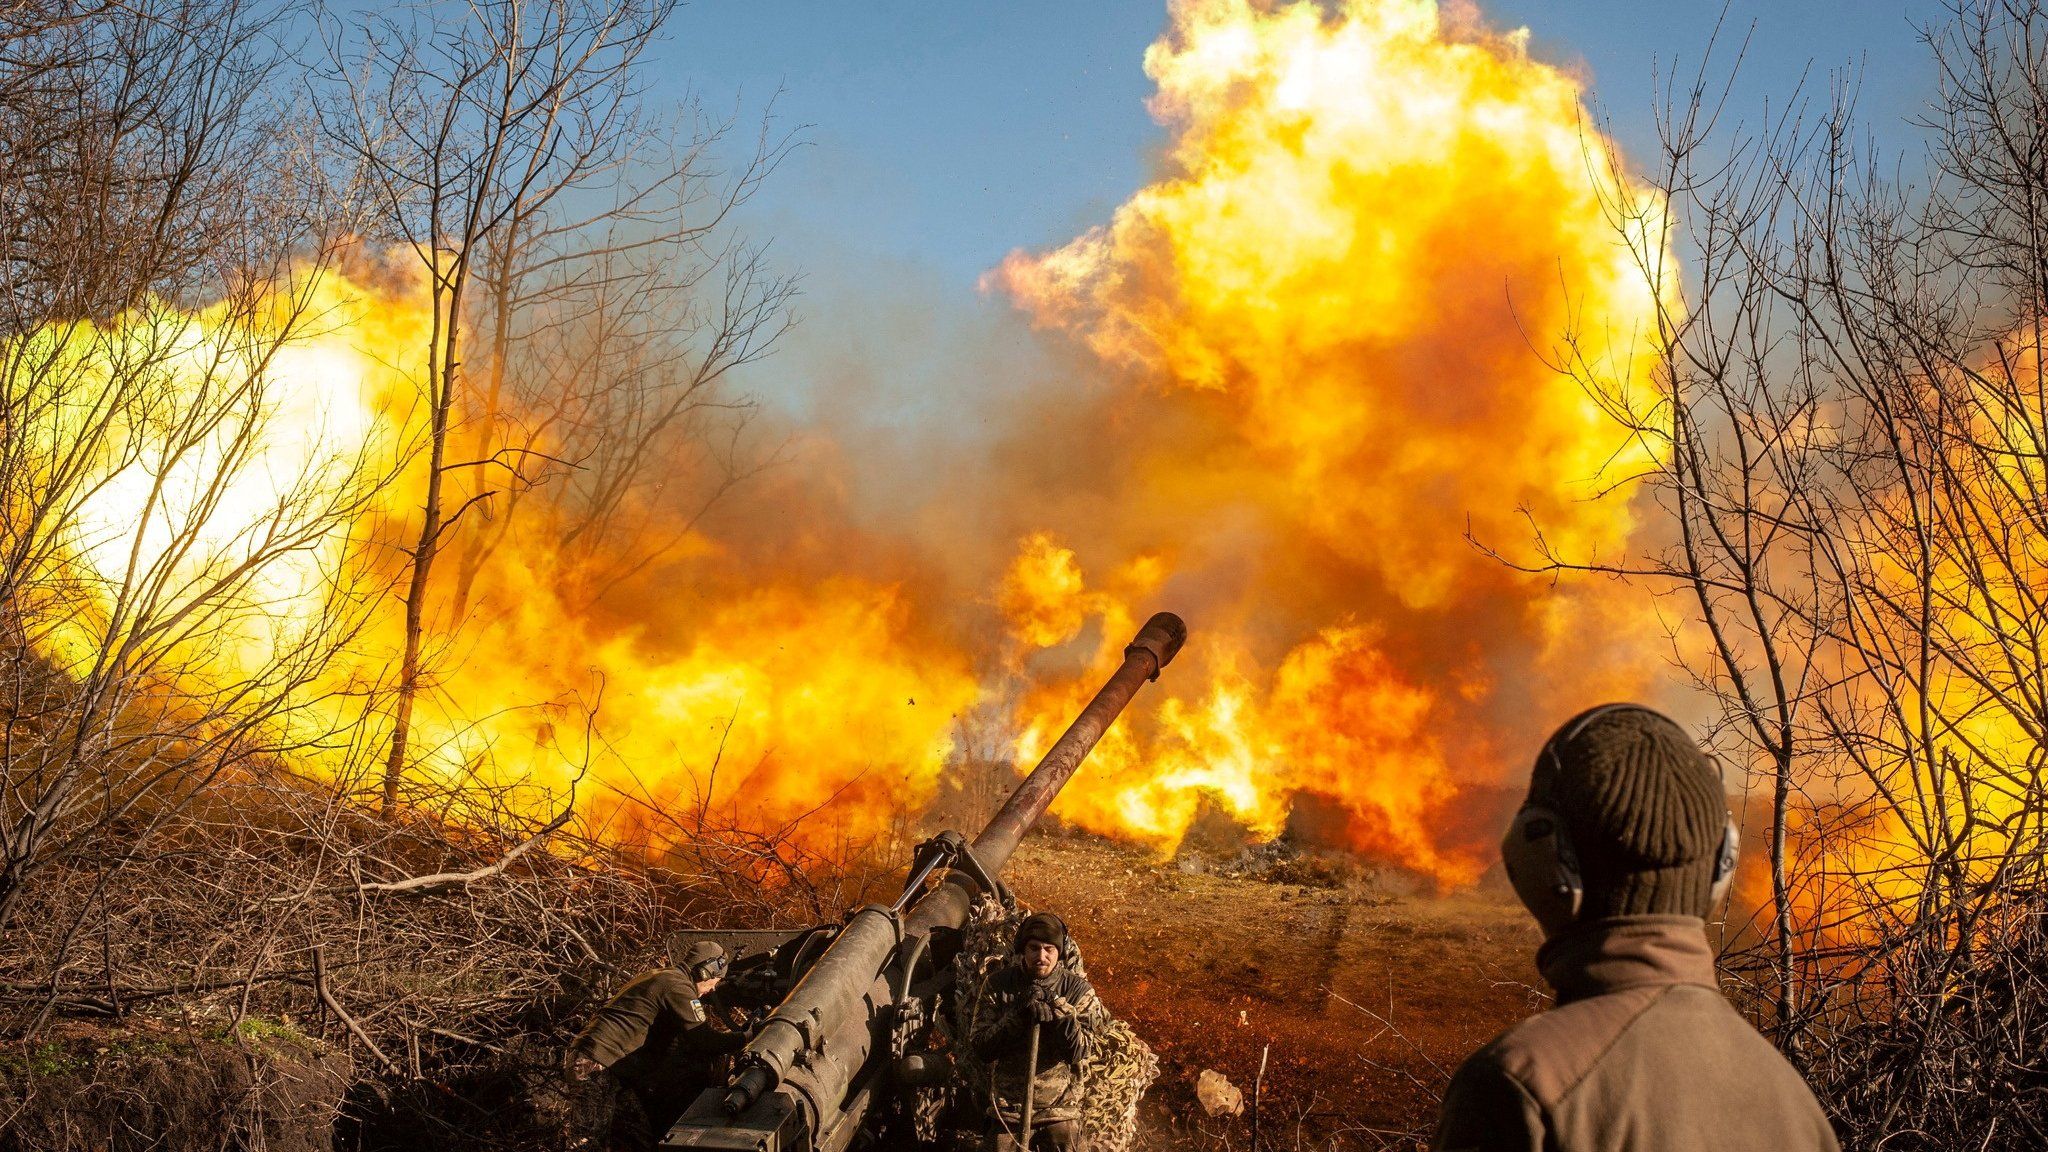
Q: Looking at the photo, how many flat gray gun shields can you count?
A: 1